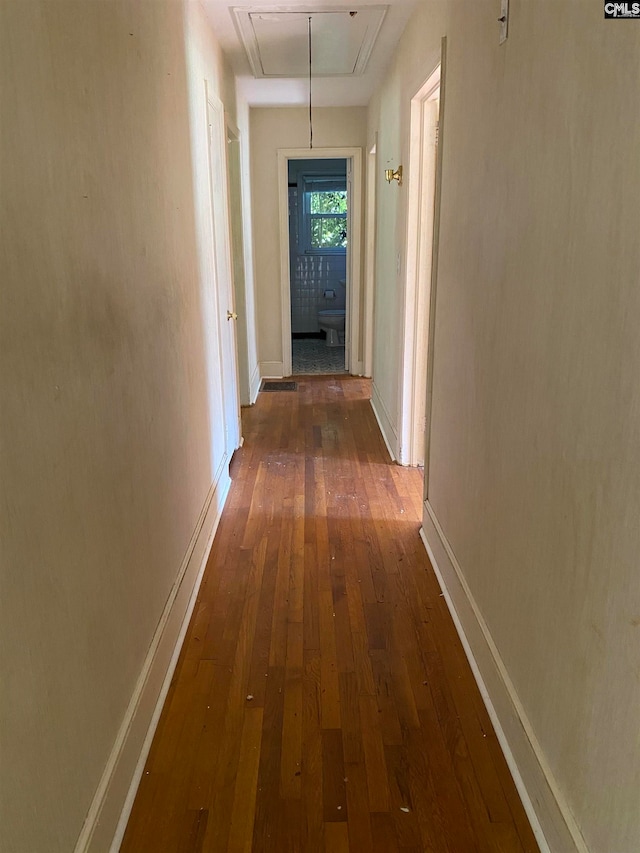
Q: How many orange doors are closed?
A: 0